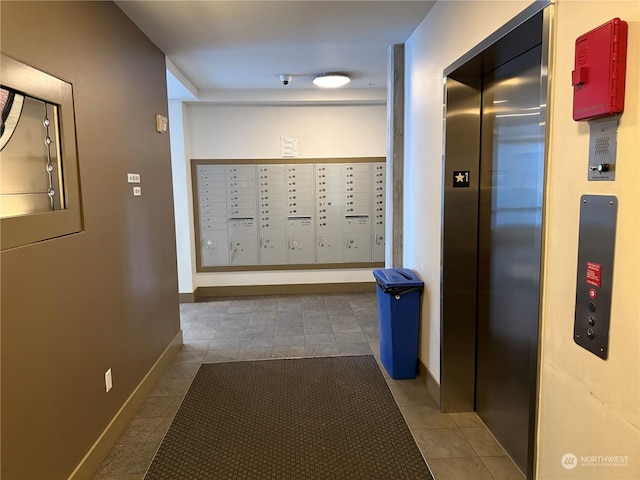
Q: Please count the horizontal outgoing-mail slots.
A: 3